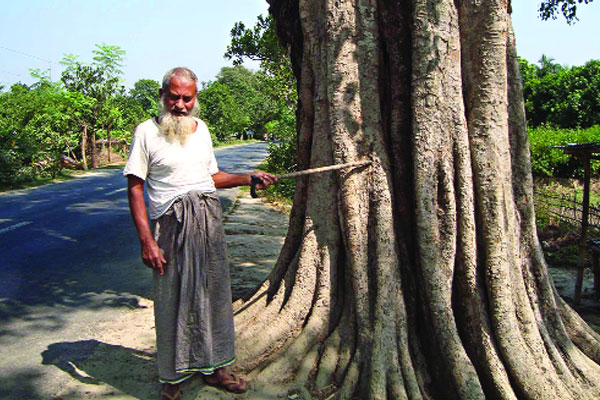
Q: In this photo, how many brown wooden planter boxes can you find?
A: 0